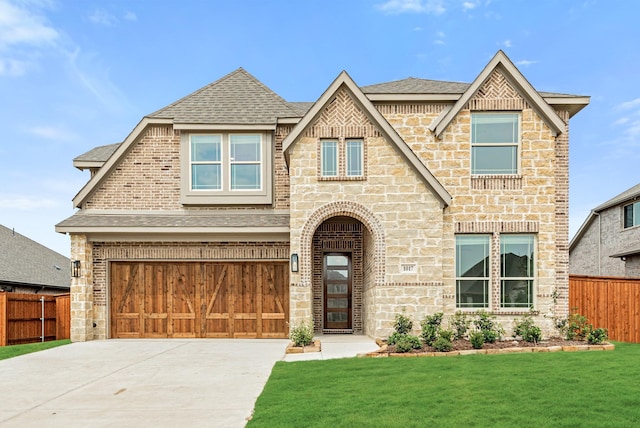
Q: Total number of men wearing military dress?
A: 0